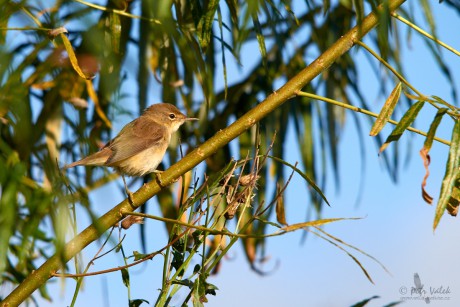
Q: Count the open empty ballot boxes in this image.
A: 0